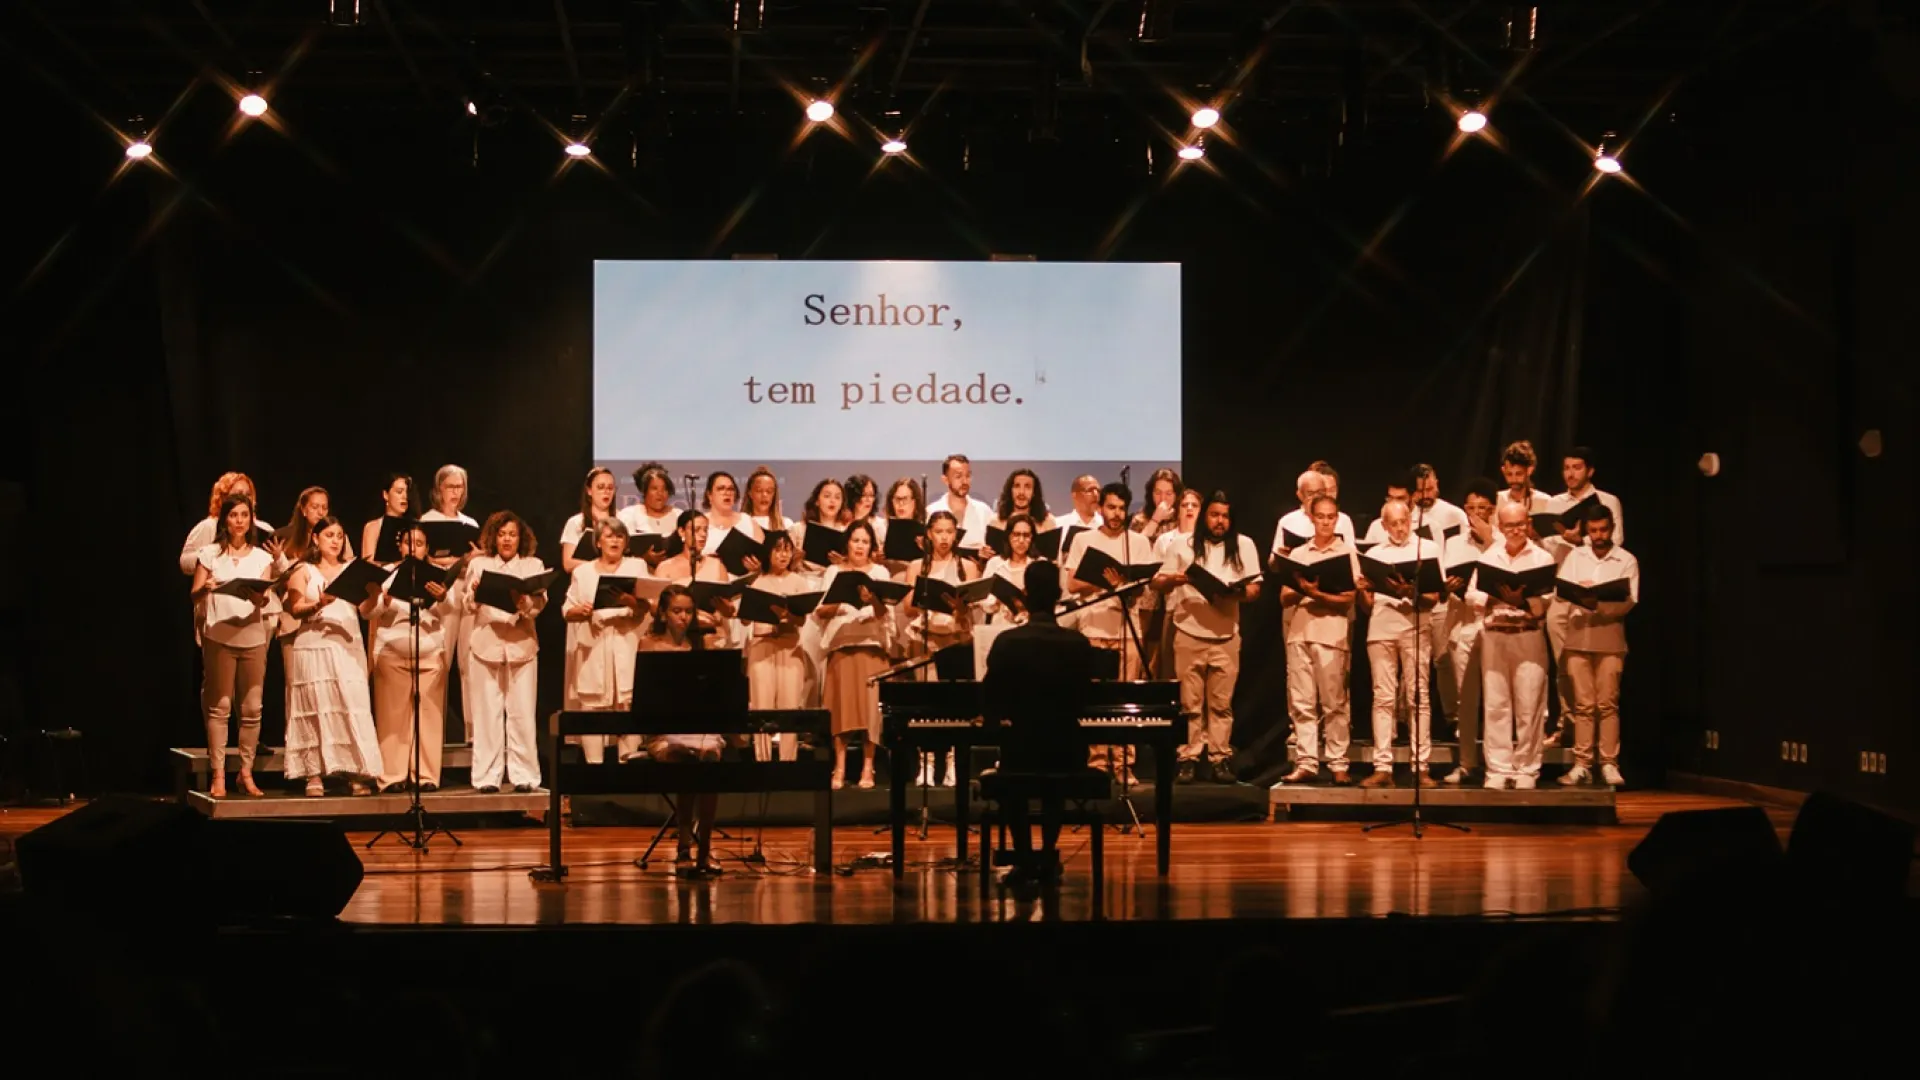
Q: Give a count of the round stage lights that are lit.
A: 9